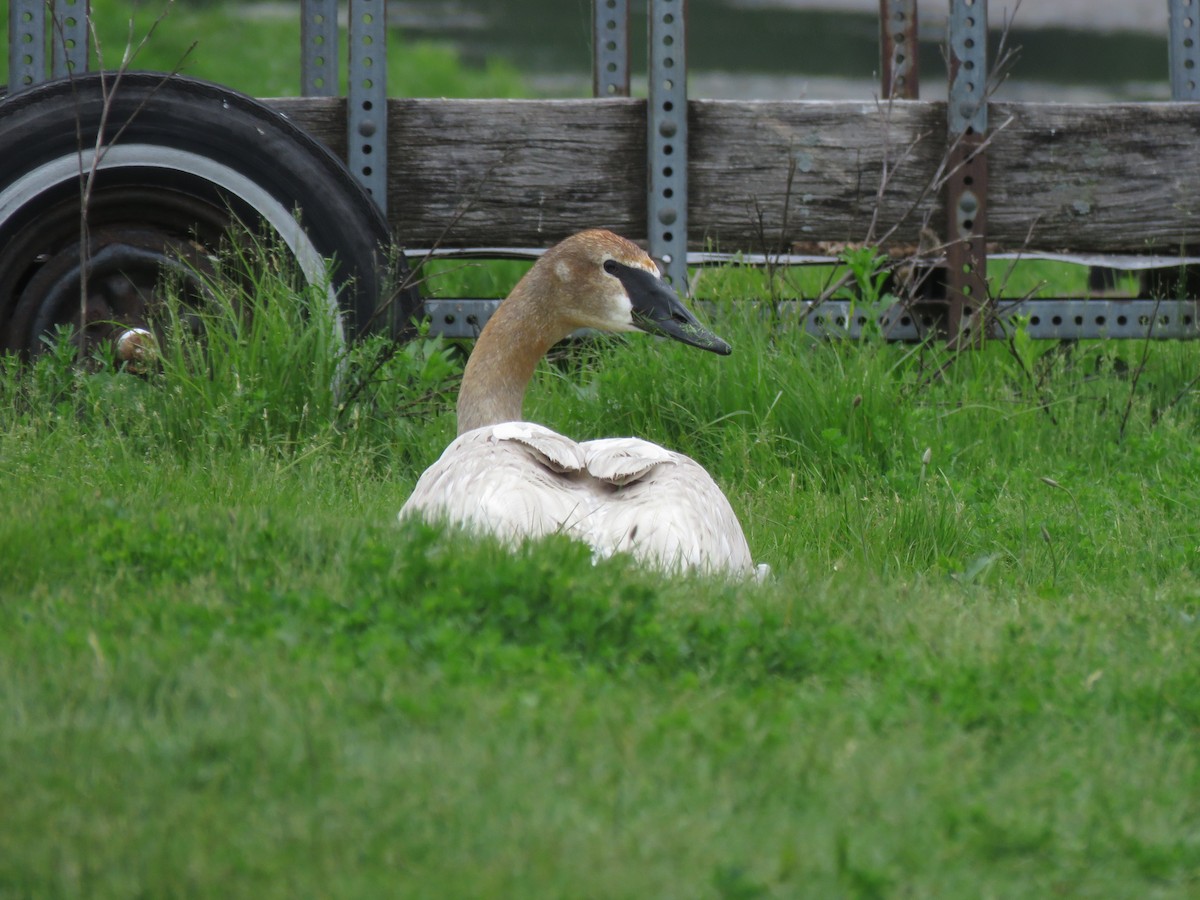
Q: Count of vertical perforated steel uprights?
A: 9